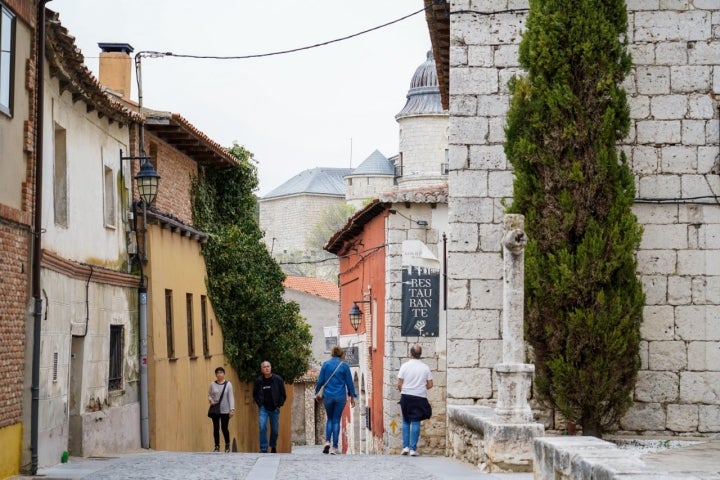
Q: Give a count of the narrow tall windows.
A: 3